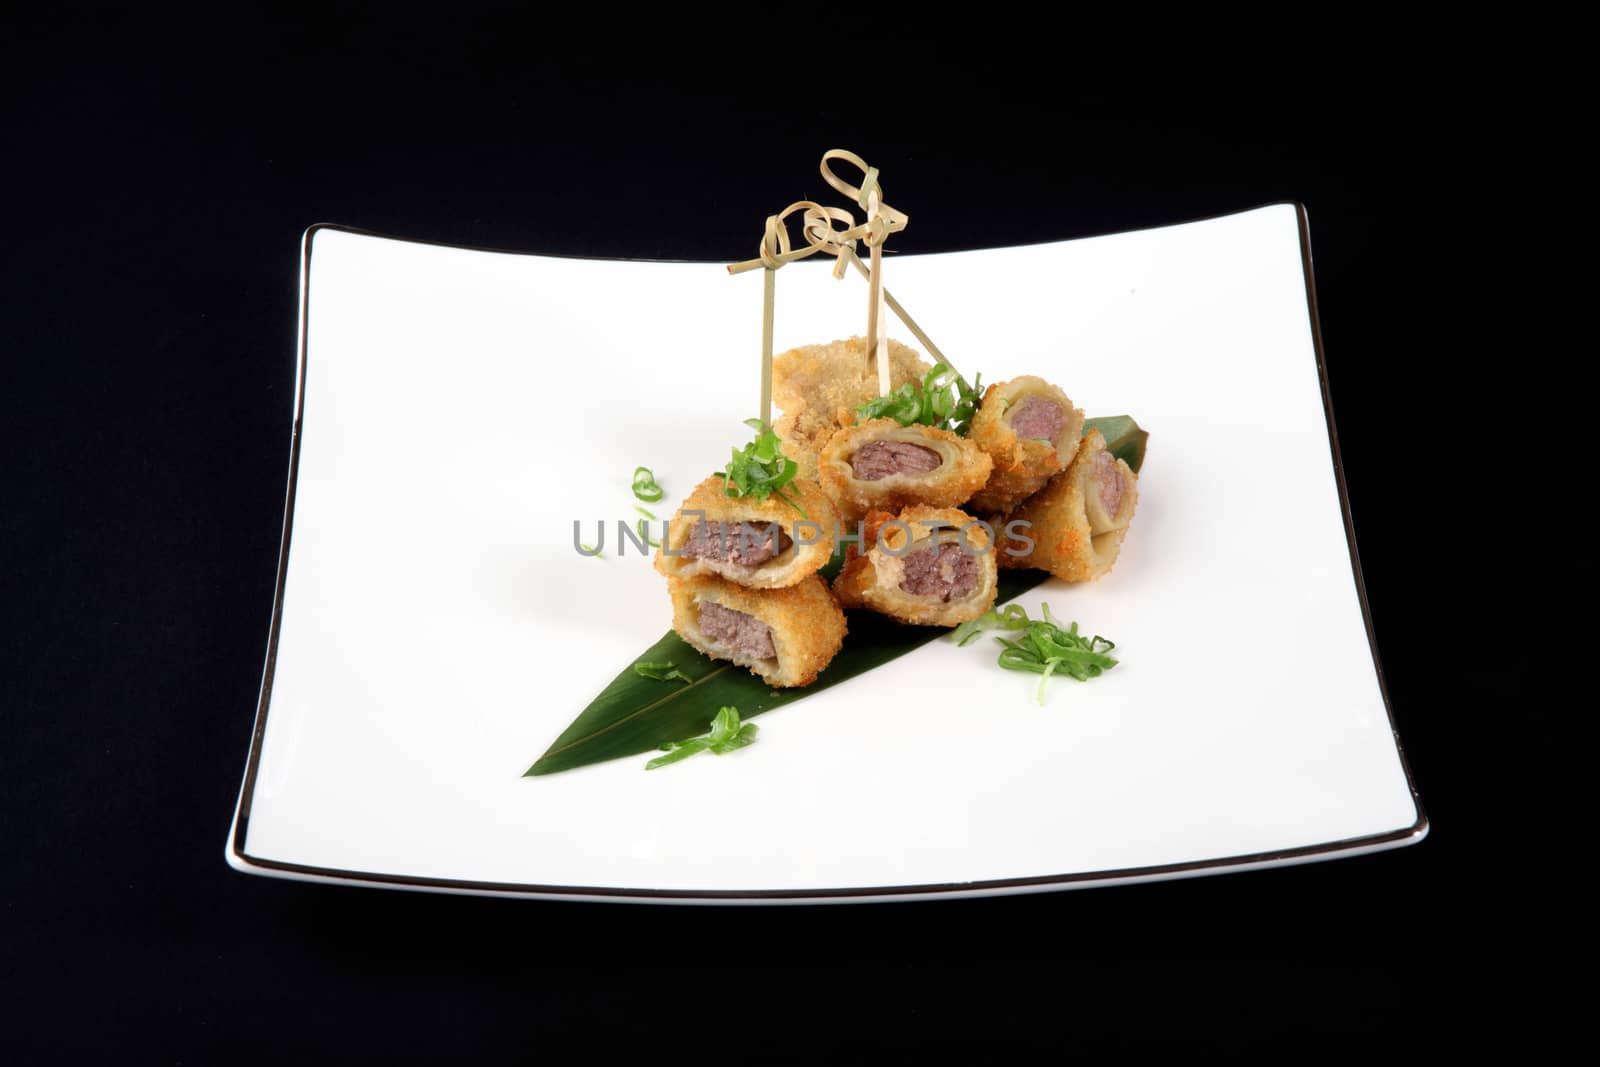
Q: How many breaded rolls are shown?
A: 7